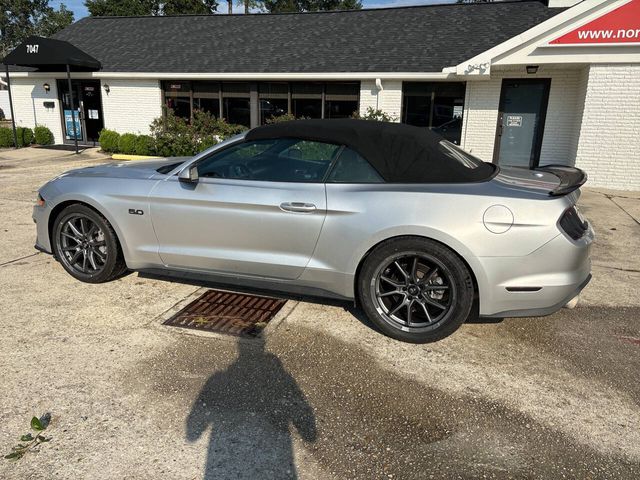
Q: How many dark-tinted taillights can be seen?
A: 1